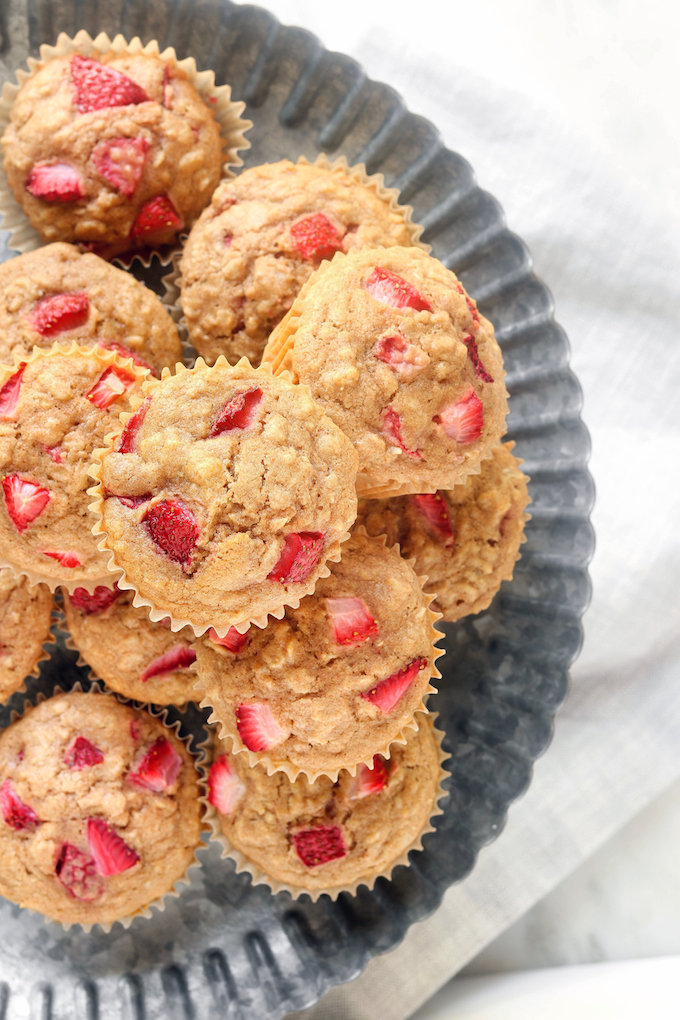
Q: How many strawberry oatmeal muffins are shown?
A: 12